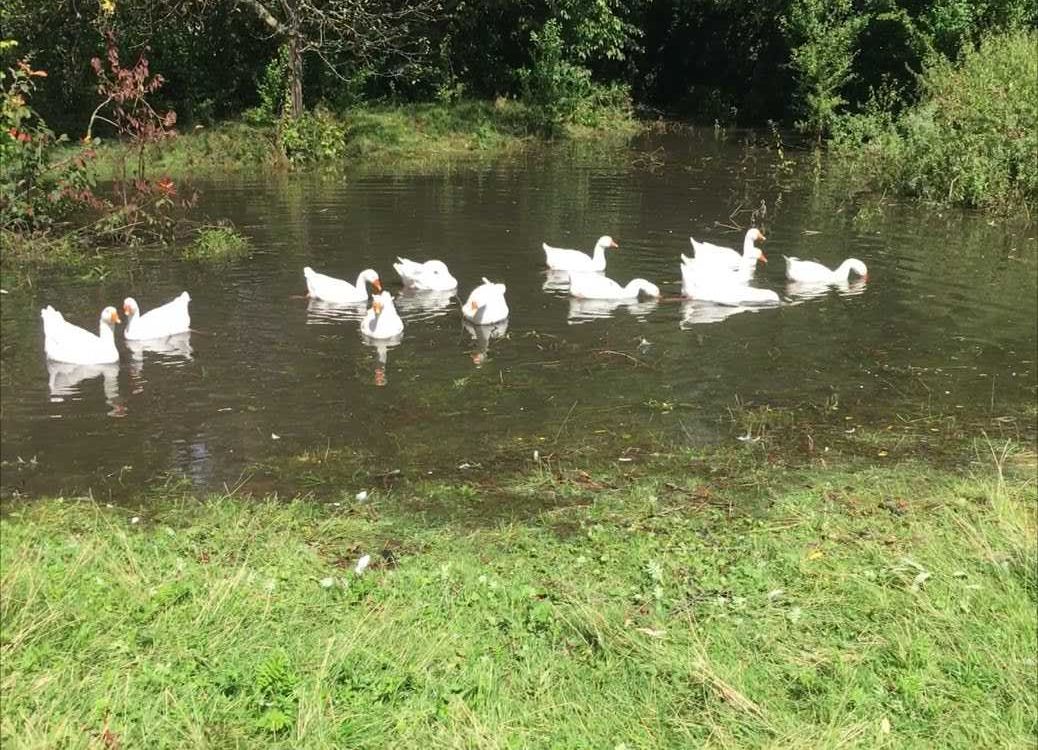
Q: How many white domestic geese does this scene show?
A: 12